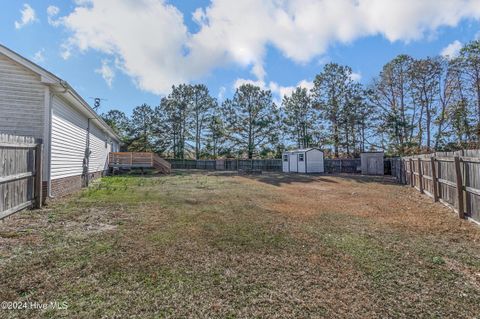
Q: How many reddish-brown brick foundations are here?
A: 1